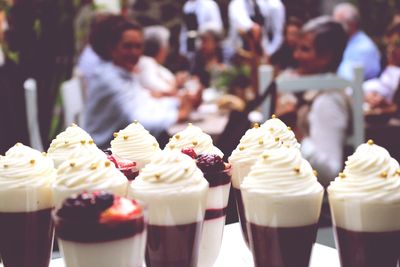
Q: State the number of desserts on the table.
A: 13